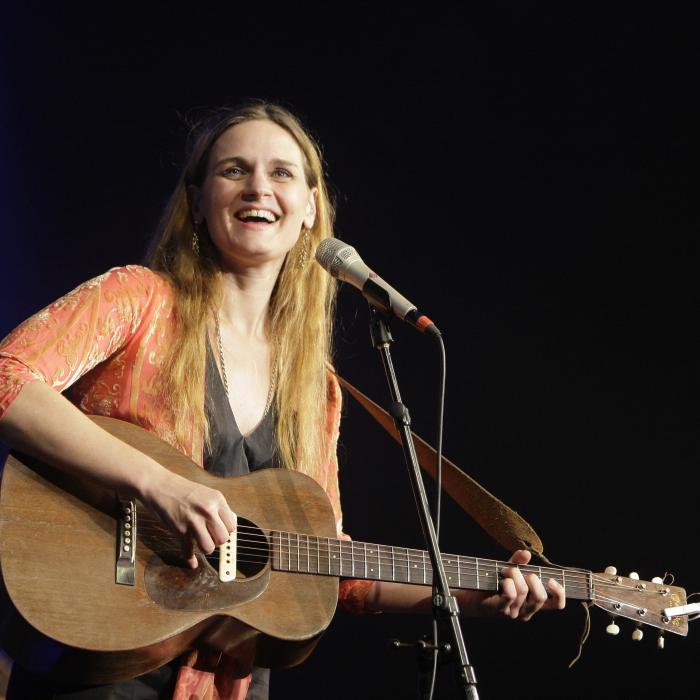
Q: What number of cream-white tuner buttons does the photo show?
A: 6